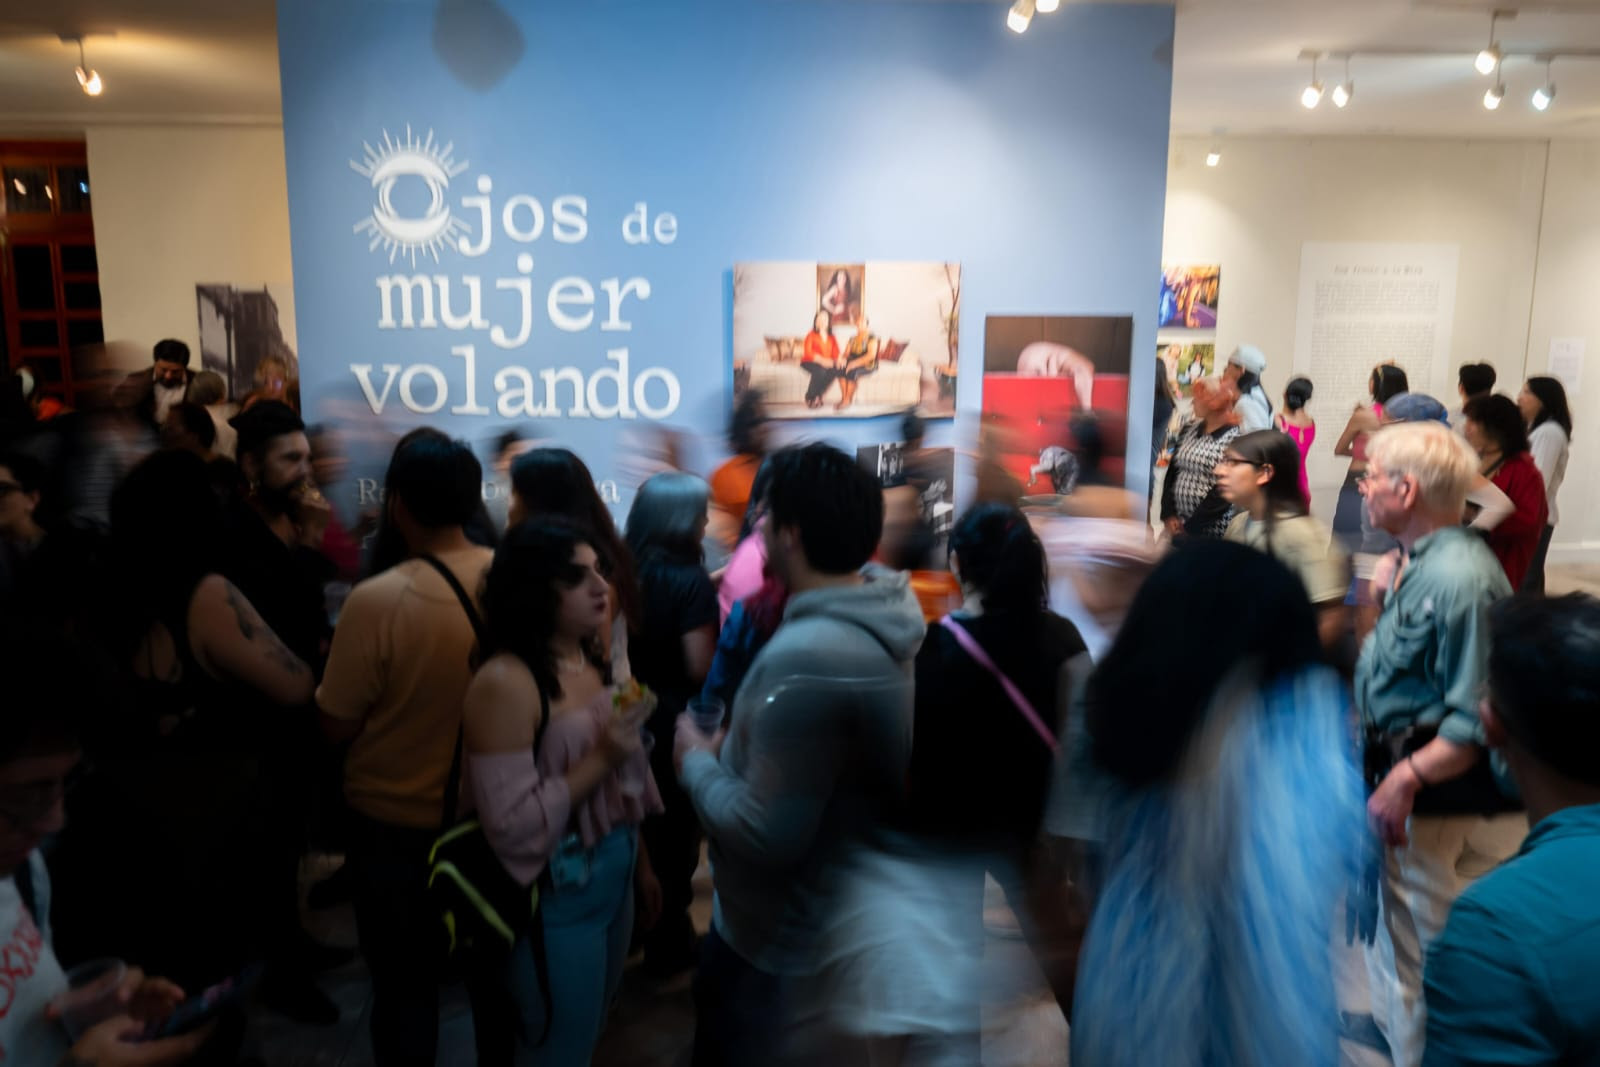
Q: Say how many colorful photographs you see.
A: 4